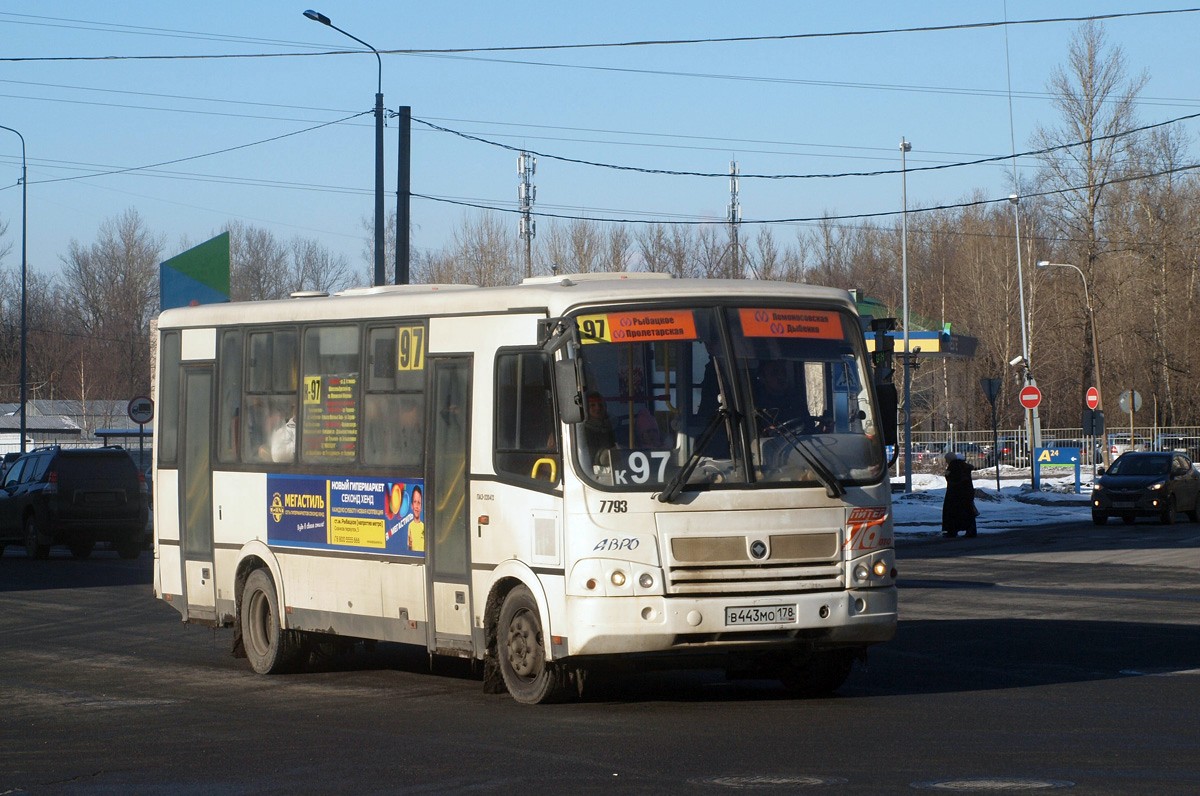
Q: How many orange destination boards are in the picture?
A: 2